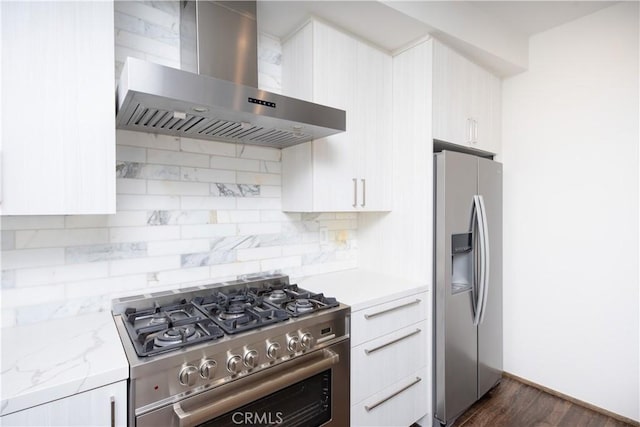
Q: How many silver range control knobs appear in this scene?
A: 7